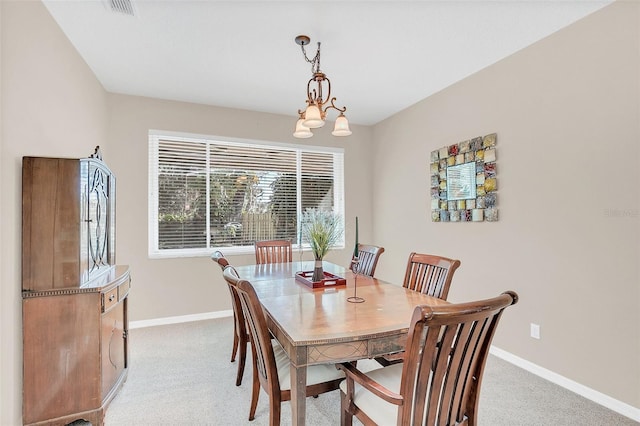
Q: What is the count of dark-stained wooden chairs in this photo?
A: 6